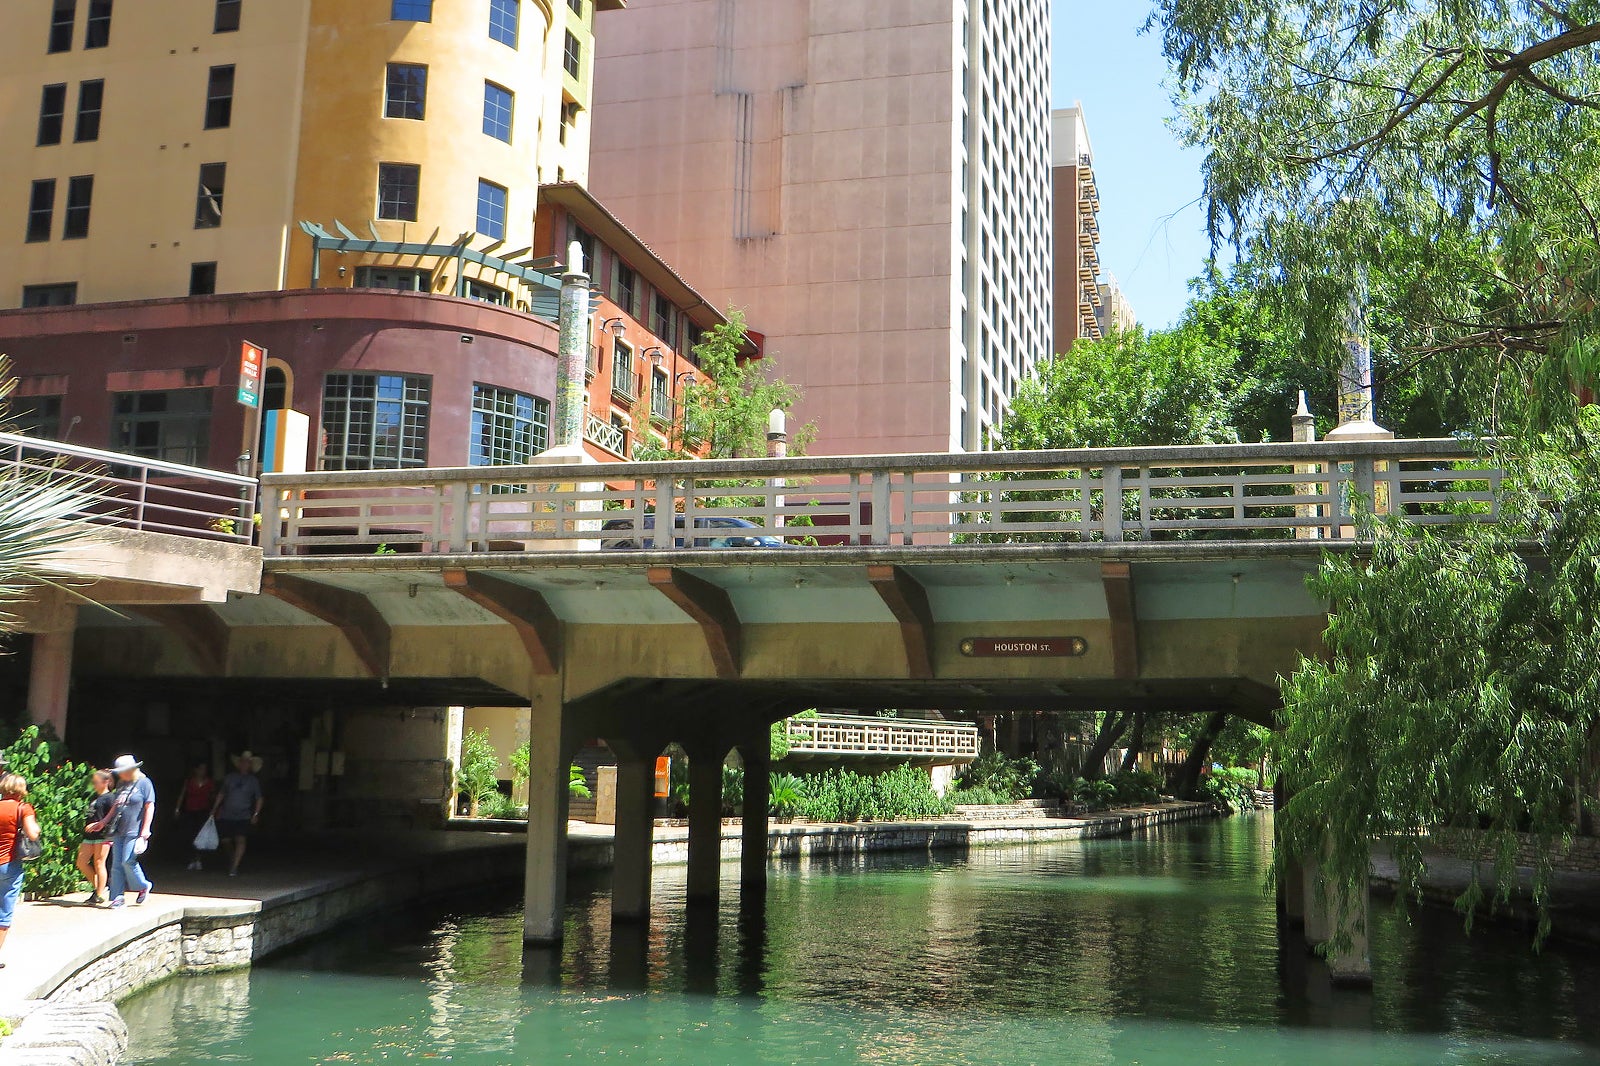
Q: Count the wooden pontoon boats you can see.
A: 0